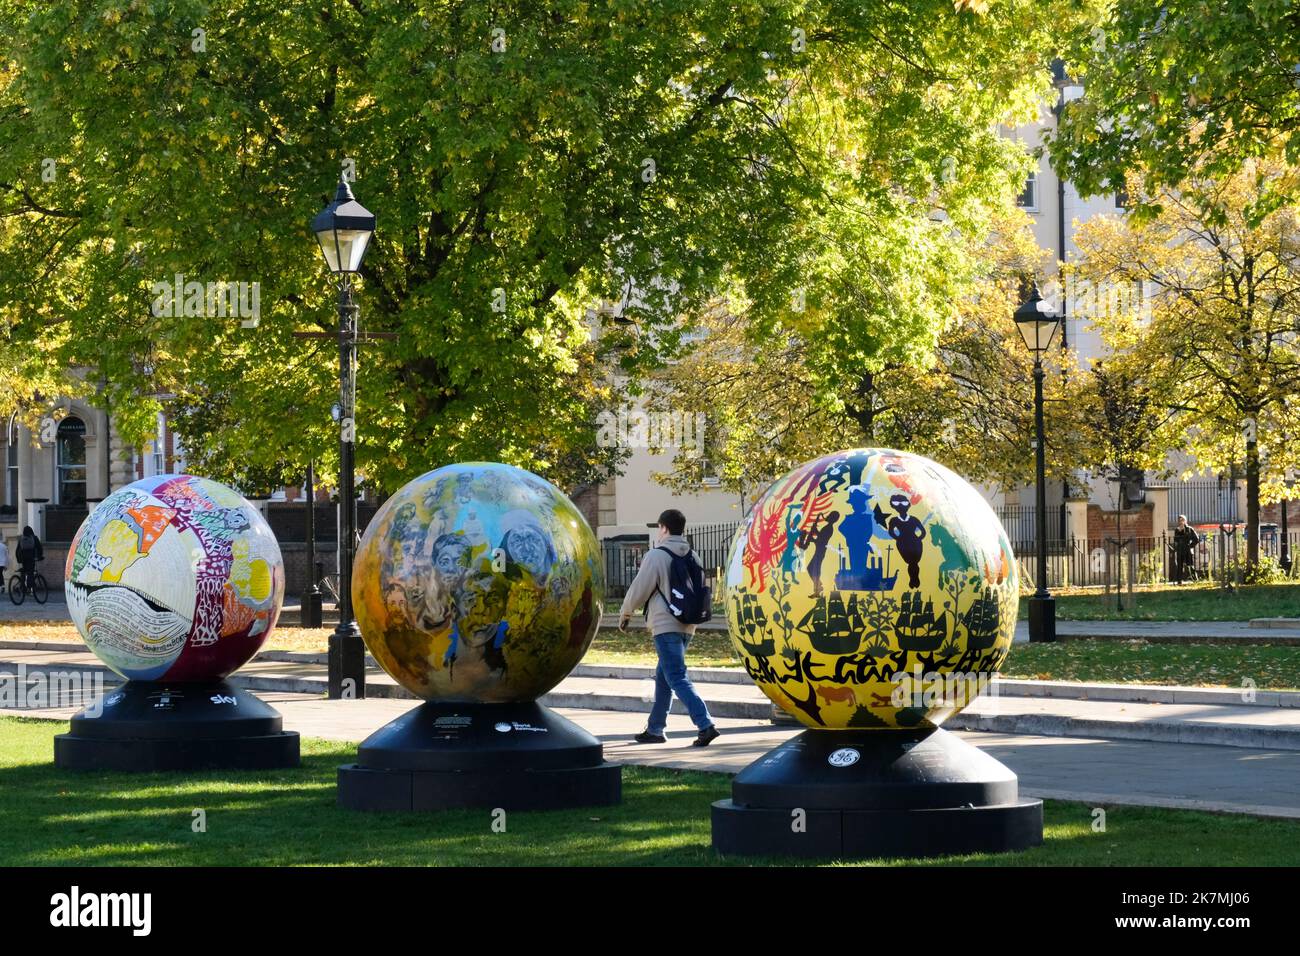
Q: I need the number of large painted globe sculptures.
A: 3